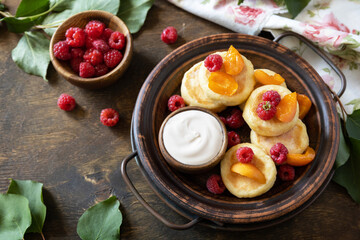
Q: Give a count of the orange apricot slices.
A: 7